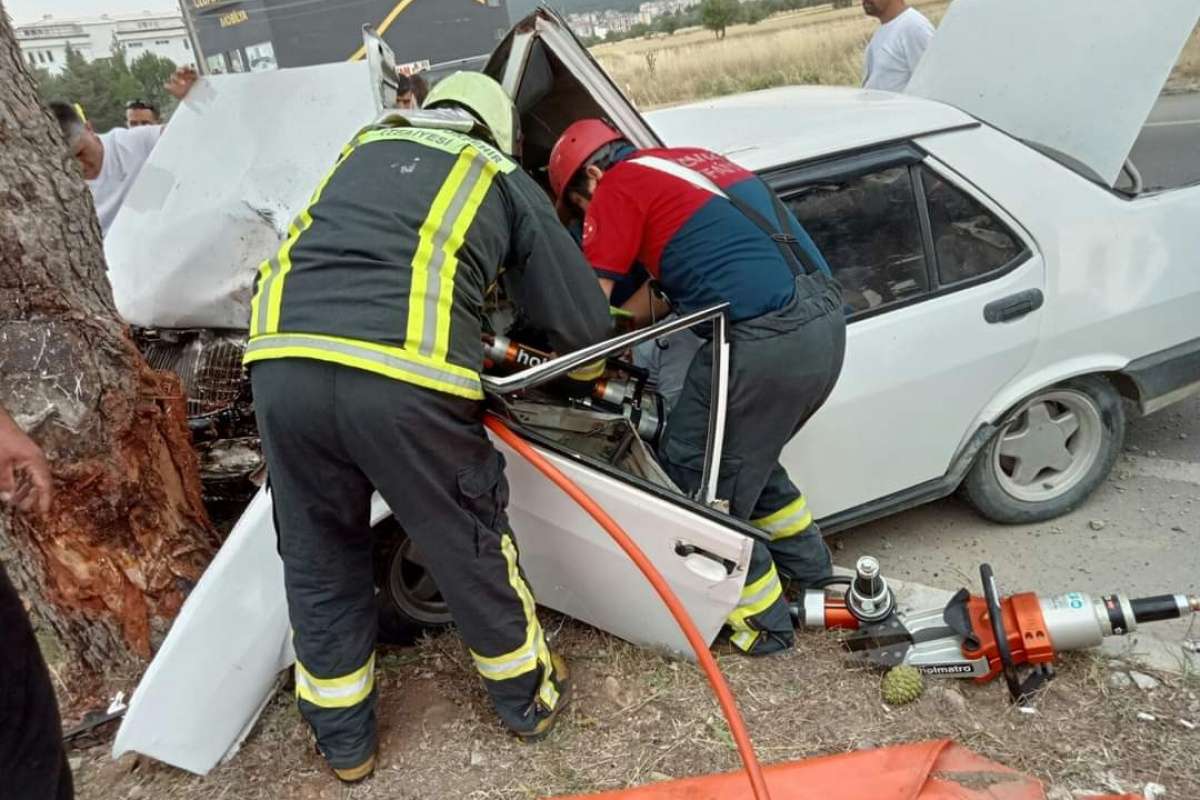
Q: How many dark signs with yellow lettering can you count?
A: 1